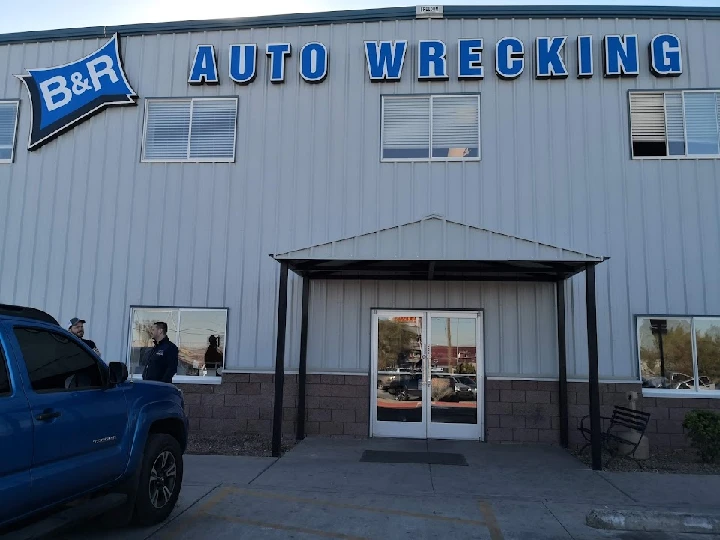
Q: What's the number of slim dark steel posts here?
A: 4